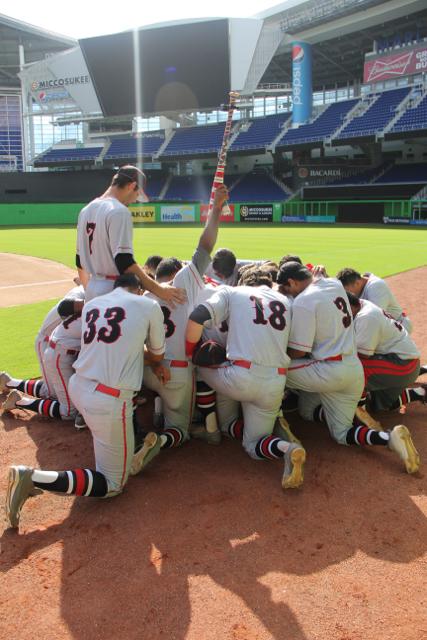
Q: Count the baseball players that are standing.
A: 1